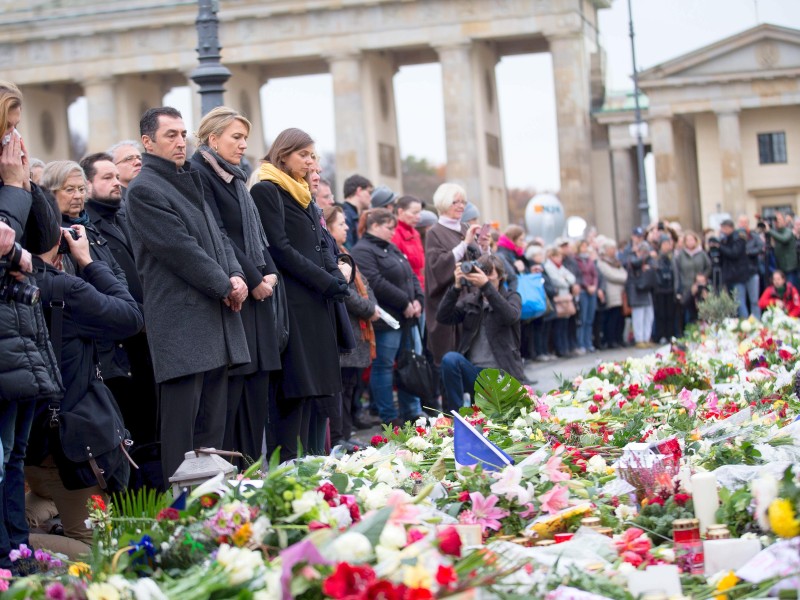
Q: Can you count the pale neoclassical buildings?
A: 2